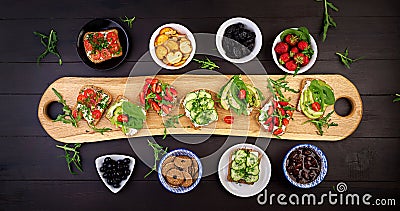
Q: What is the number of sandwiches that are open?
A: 9